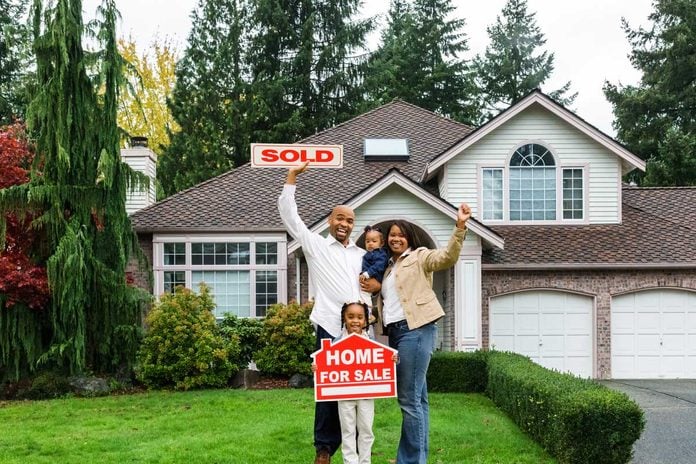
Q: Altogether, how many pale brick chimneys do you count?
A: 1